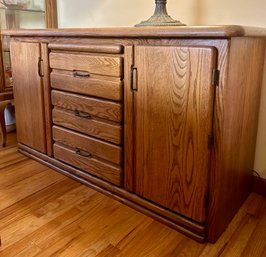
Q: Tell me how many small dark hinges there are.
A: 3